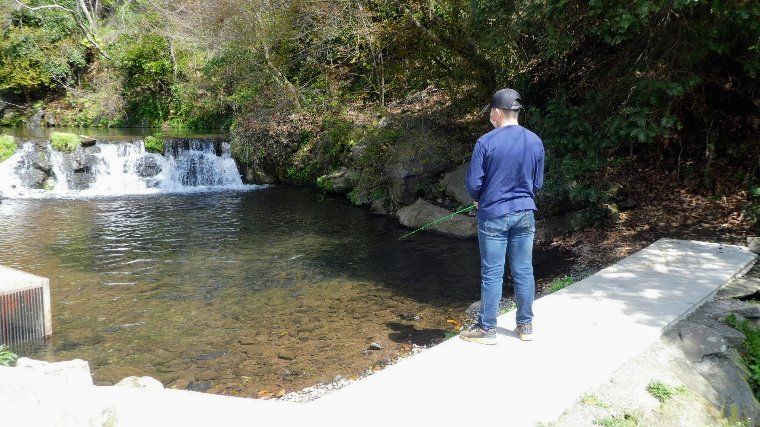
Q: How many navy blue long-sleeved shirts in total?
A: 1